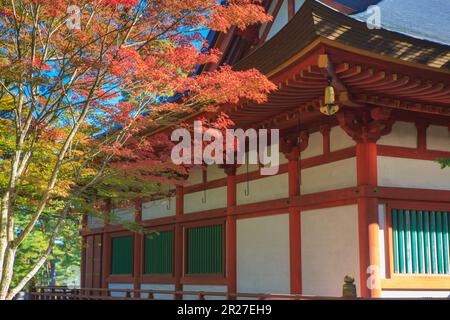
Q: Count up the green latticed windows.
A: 4